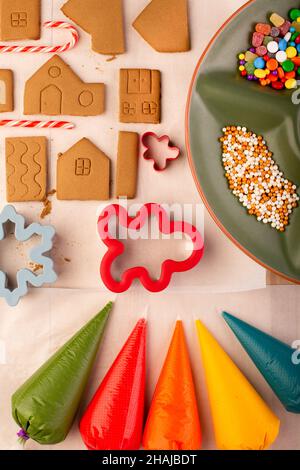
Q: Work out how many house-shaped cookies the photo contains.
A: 4